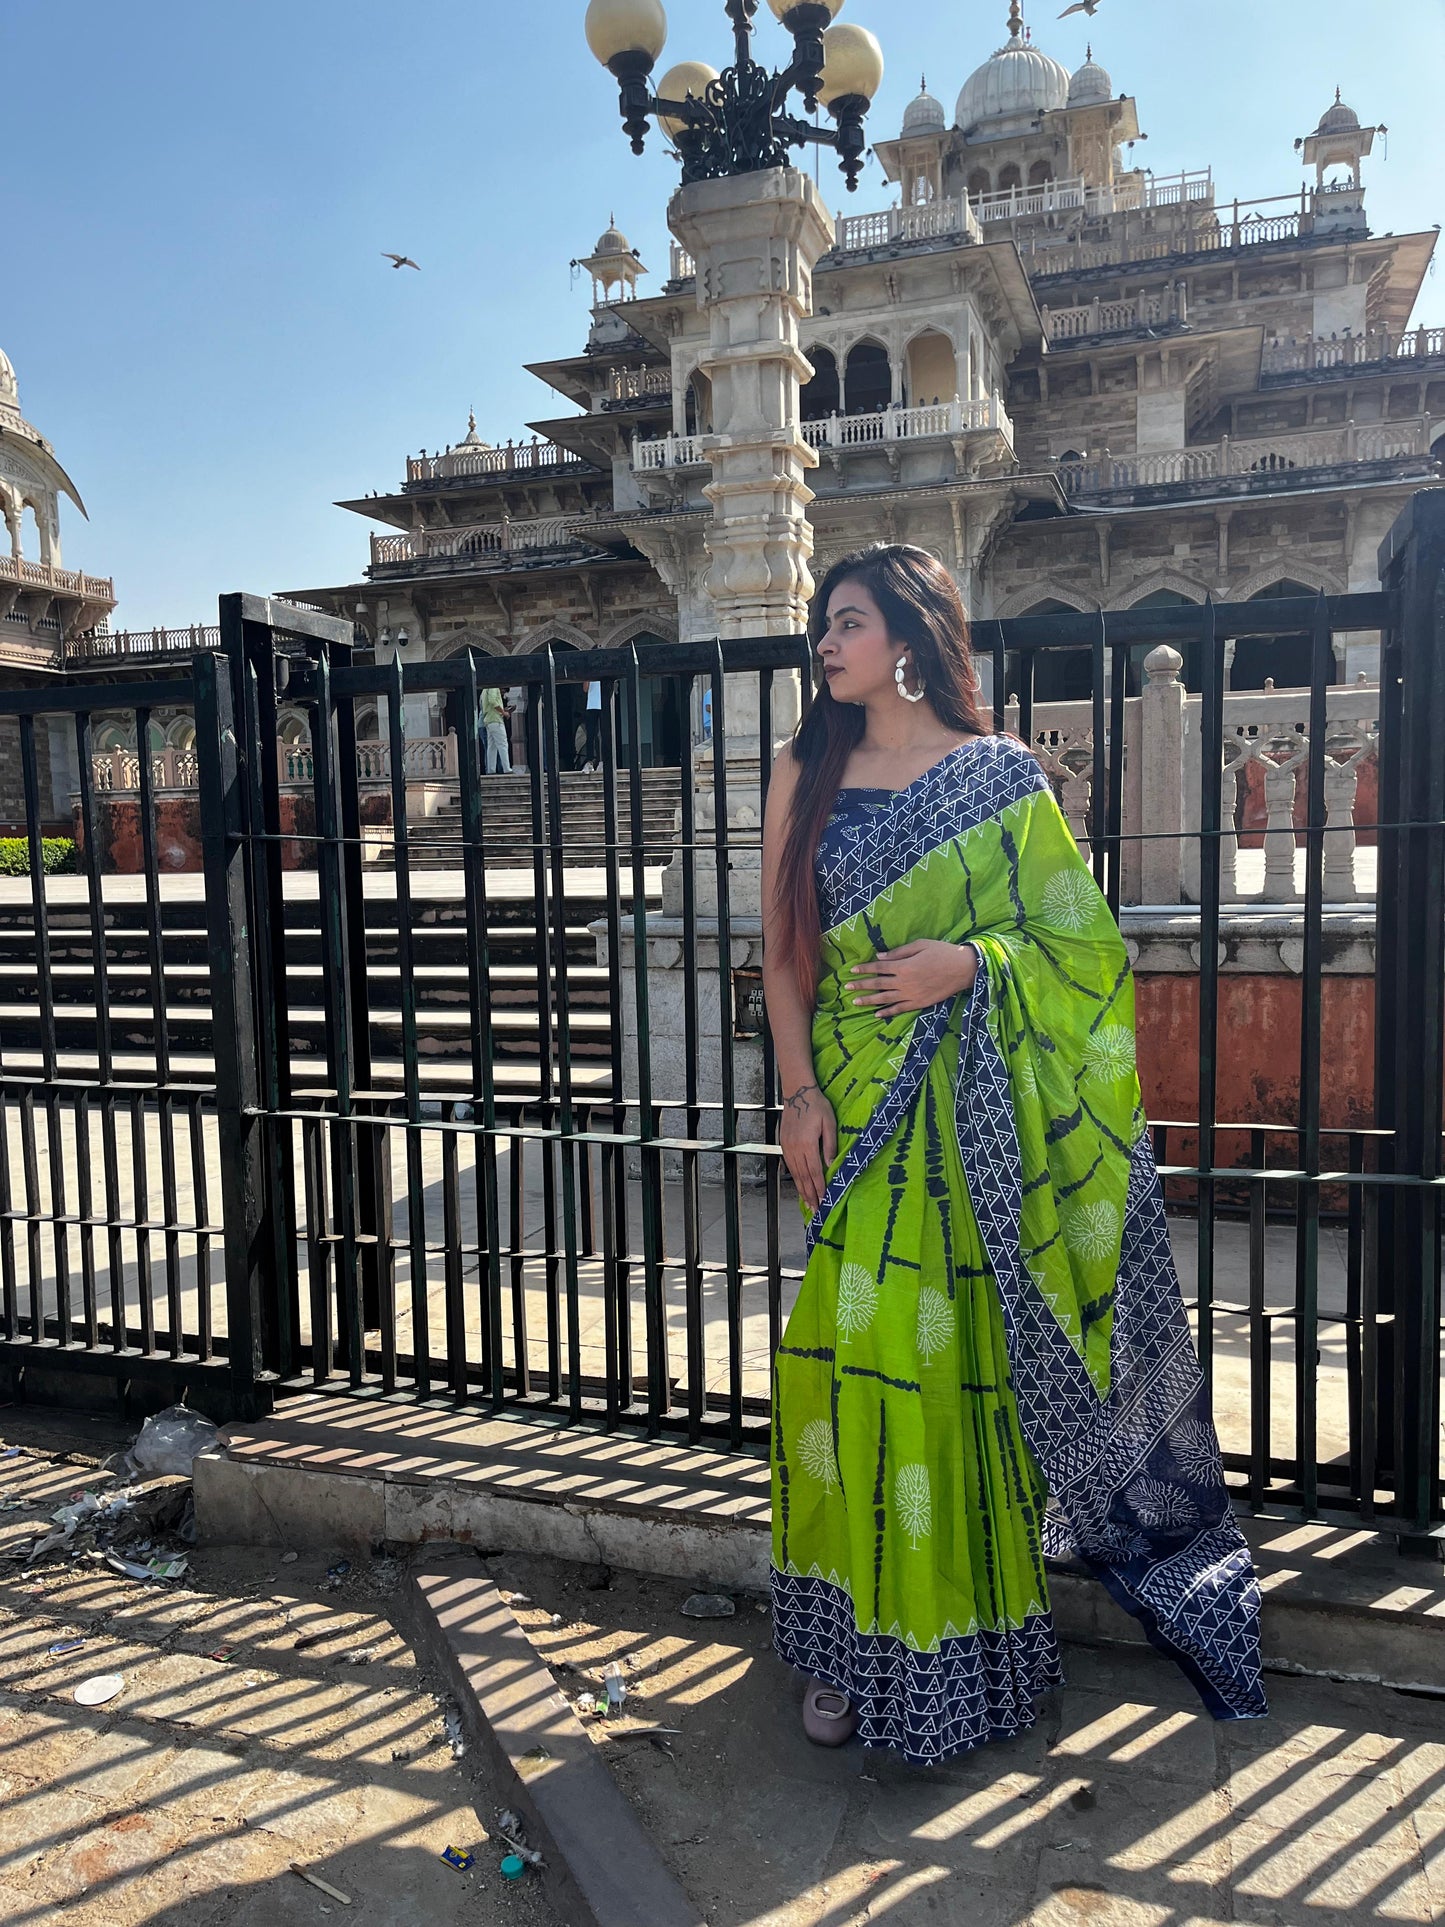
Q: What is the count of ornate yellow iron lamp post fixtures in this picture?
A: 4